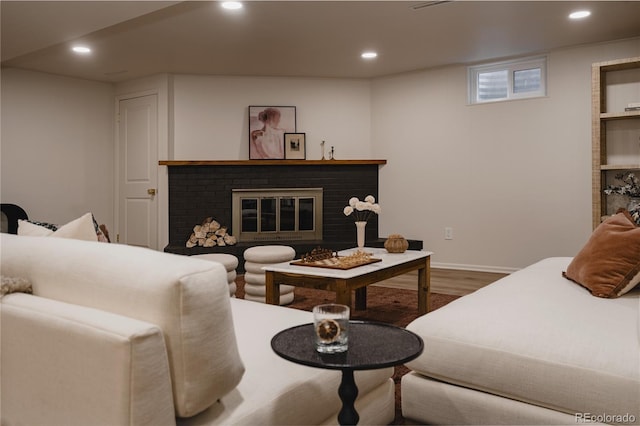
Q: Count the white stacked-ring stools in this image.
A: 2